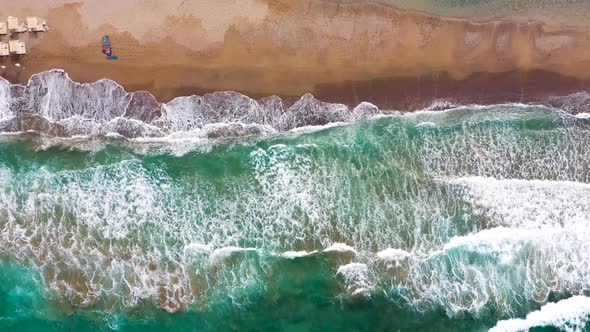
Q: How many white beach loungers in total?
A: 5